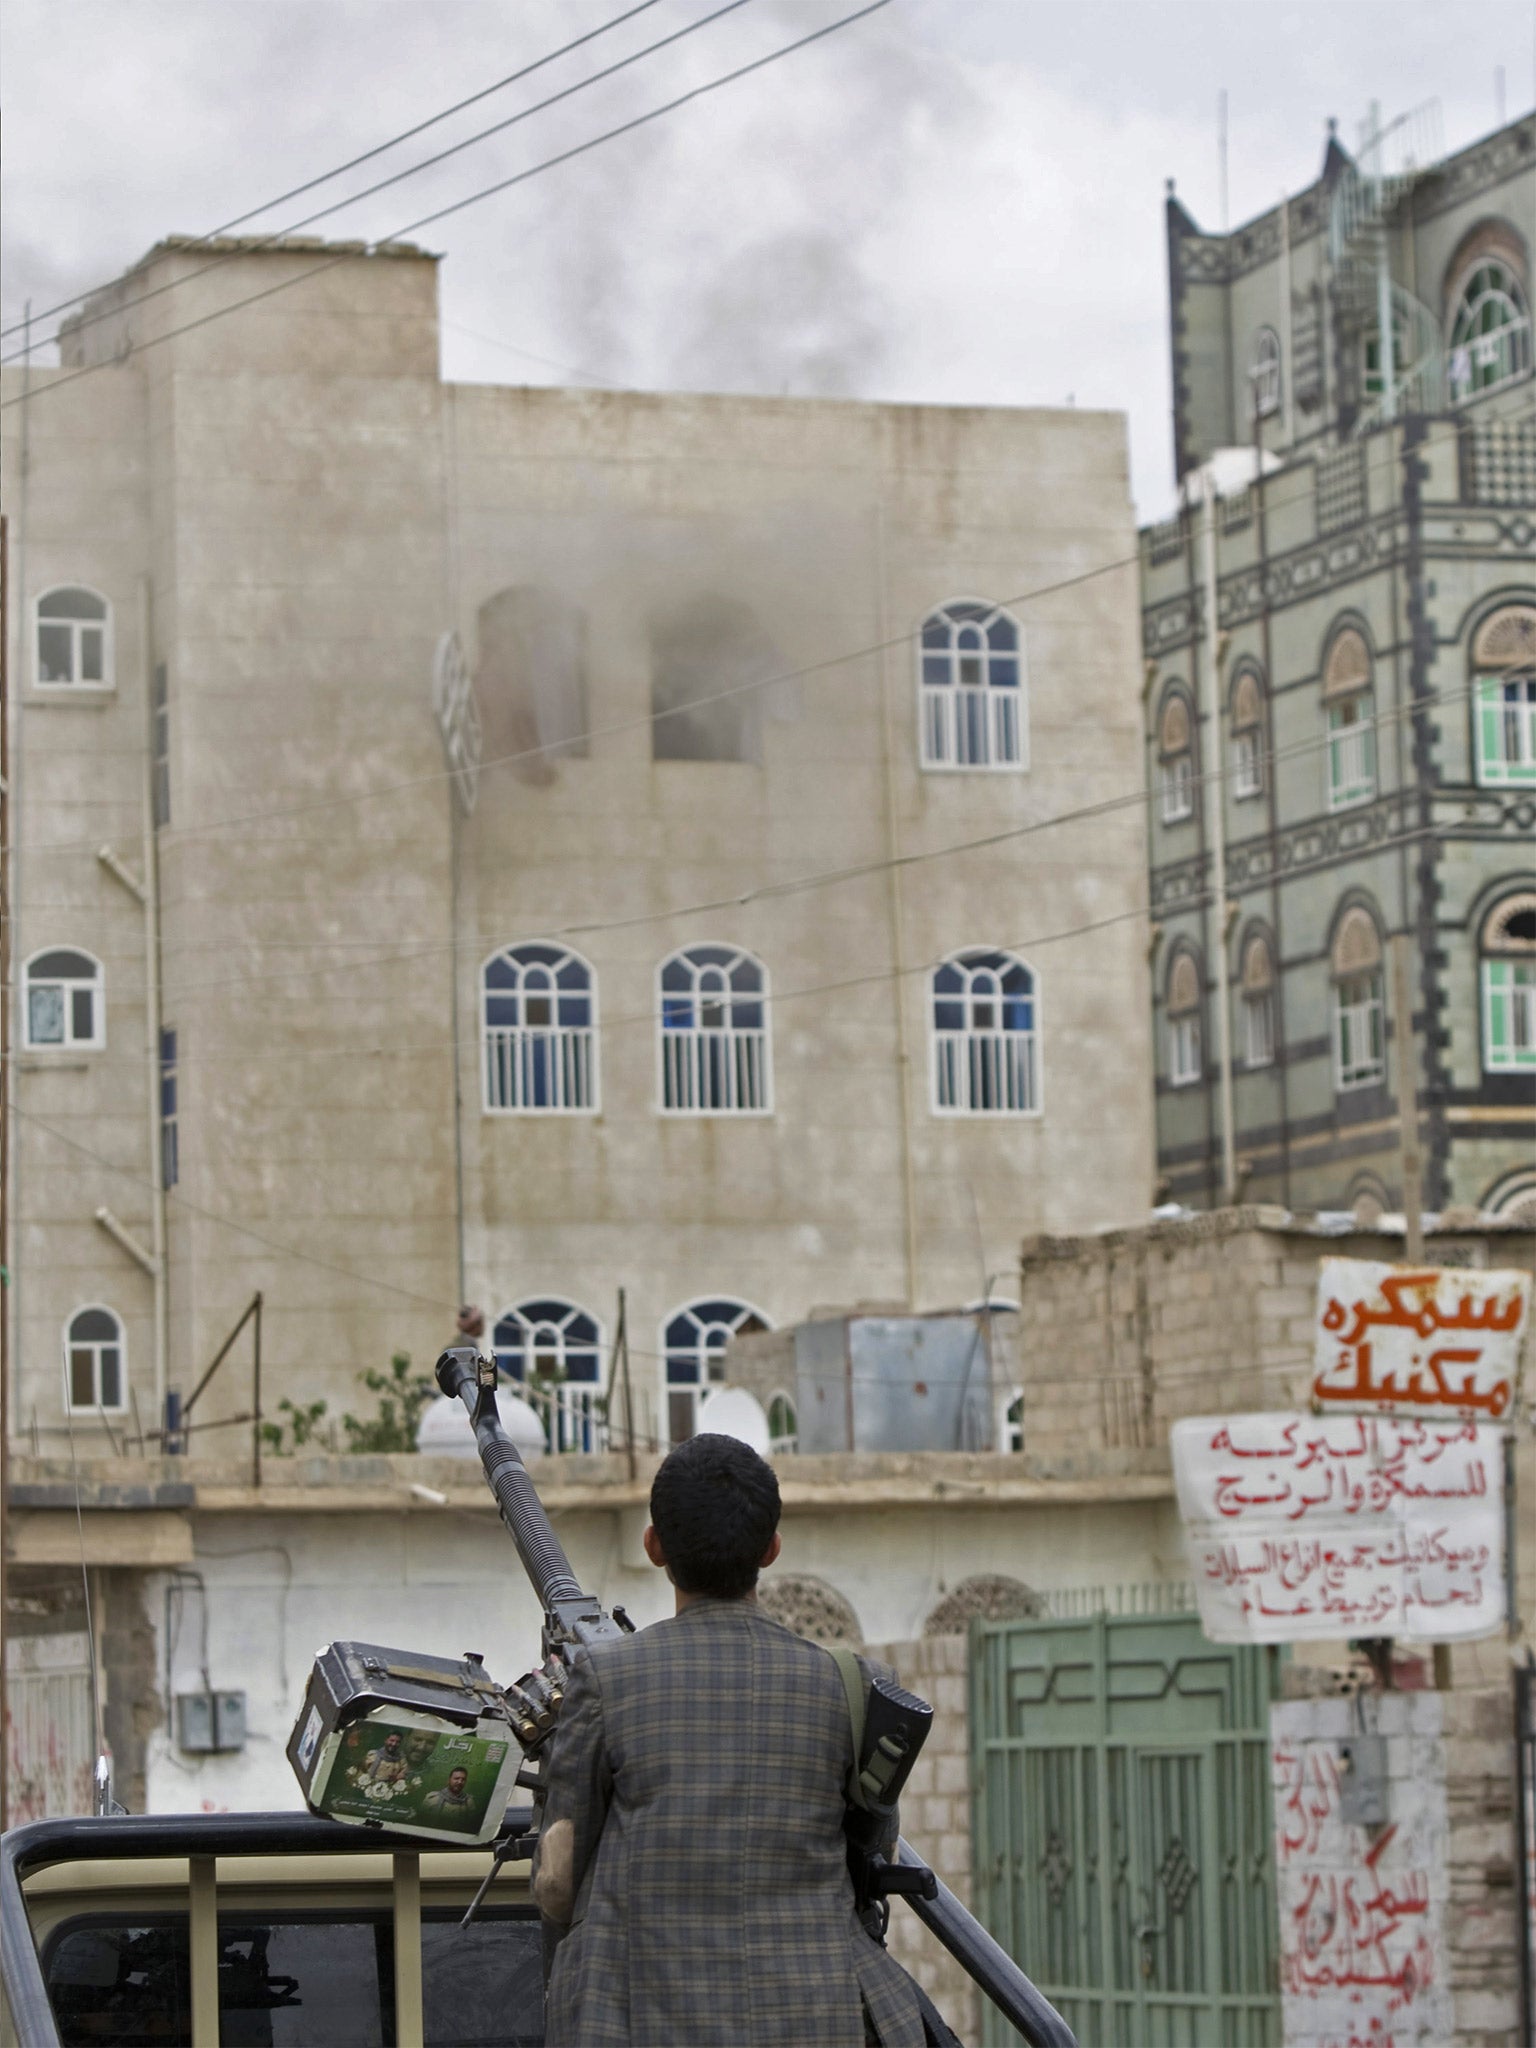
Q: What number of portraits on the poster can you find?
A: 3